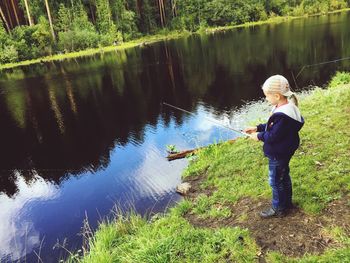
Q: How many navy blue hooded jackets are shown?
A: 1